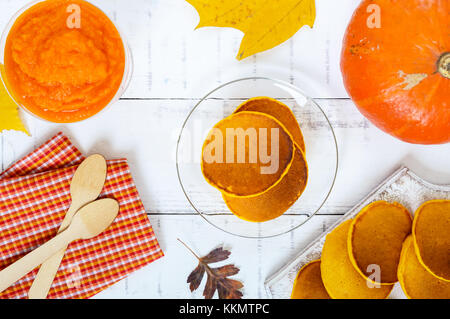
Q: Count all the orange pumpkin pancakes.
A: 8